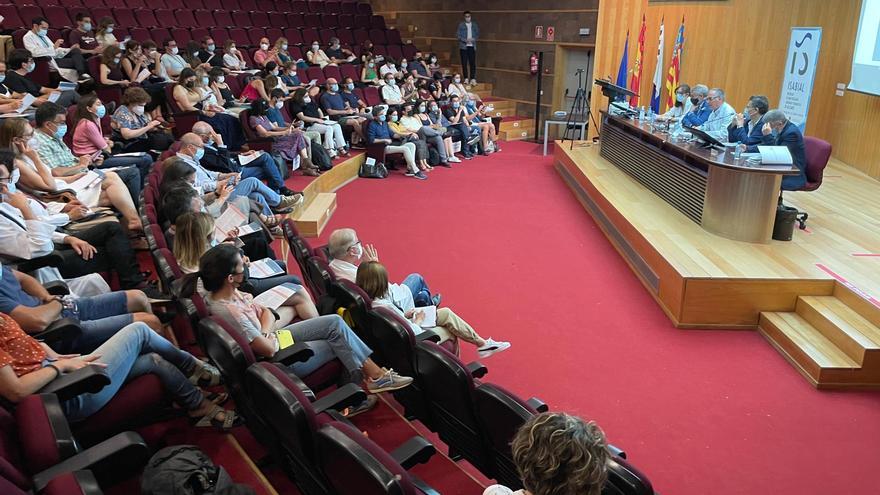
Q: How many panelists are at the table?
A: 5